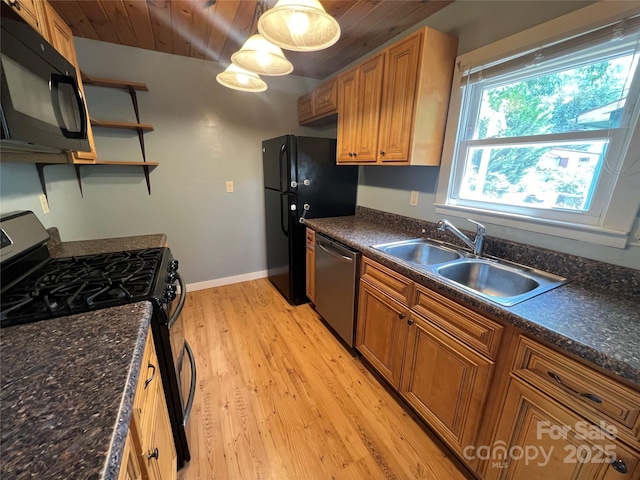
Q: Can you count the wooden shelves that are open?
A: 3